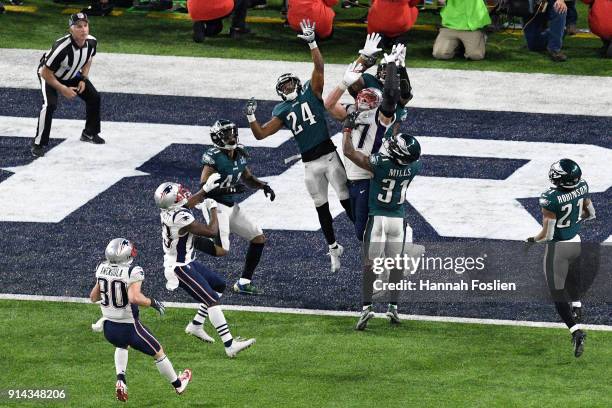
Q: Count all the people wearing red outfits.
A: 4